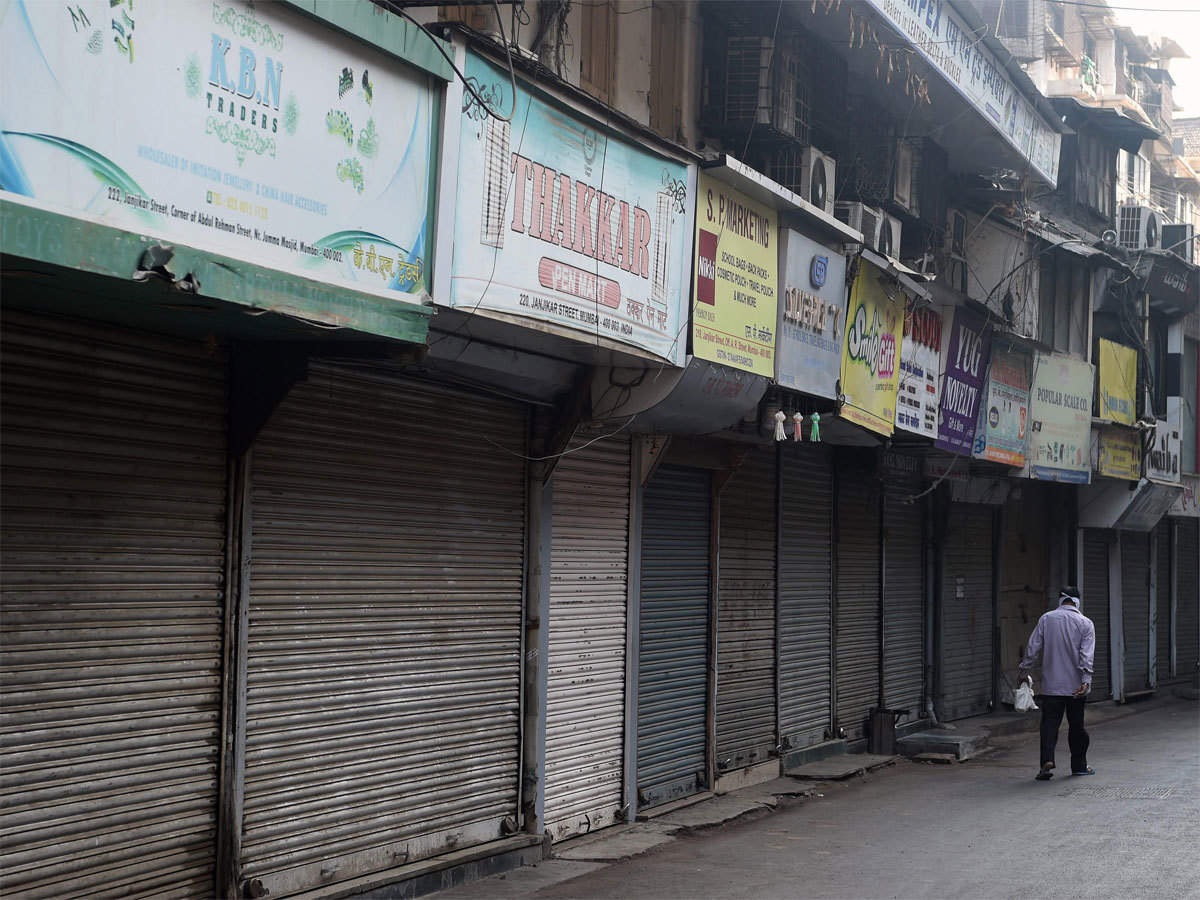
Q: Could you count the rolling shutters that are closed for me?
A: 13